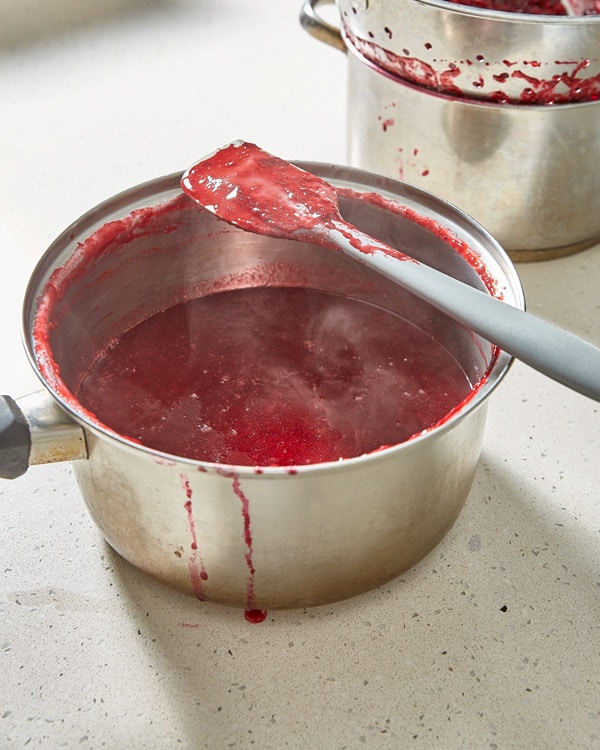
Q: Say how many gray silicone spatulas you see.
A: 1